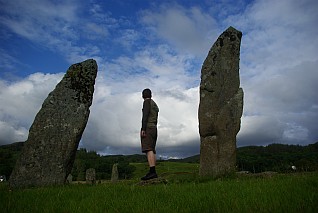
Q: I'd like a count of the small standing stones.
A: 3